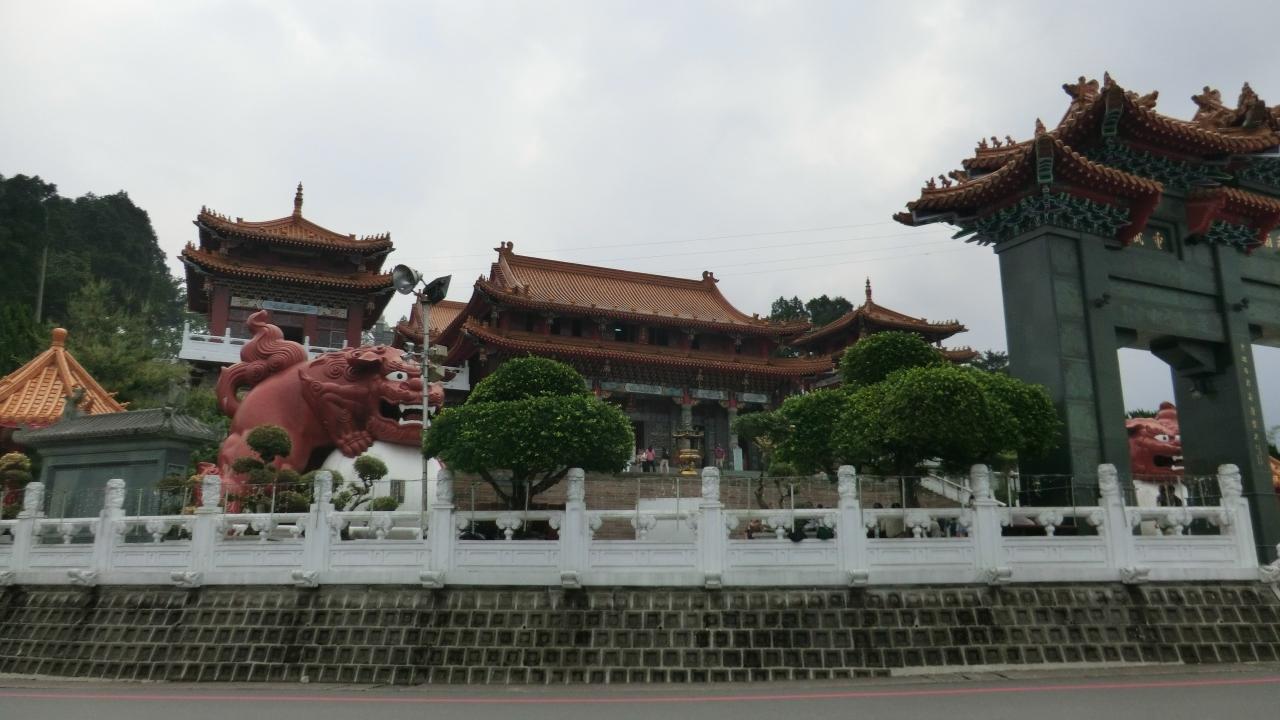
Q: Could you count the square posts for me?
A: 11